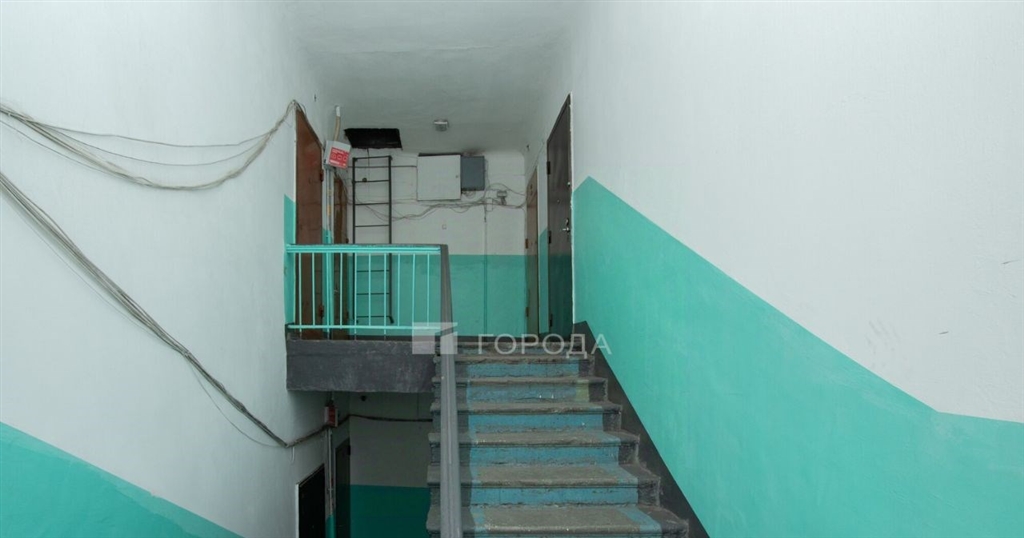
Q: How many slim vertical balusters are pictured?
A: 10